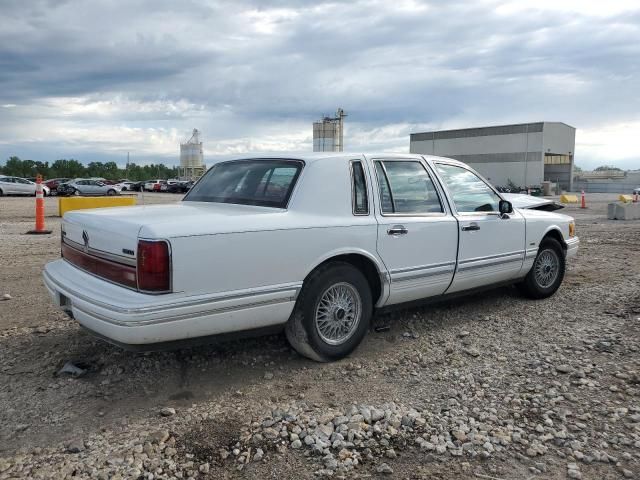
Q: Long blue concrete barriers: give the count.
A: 0